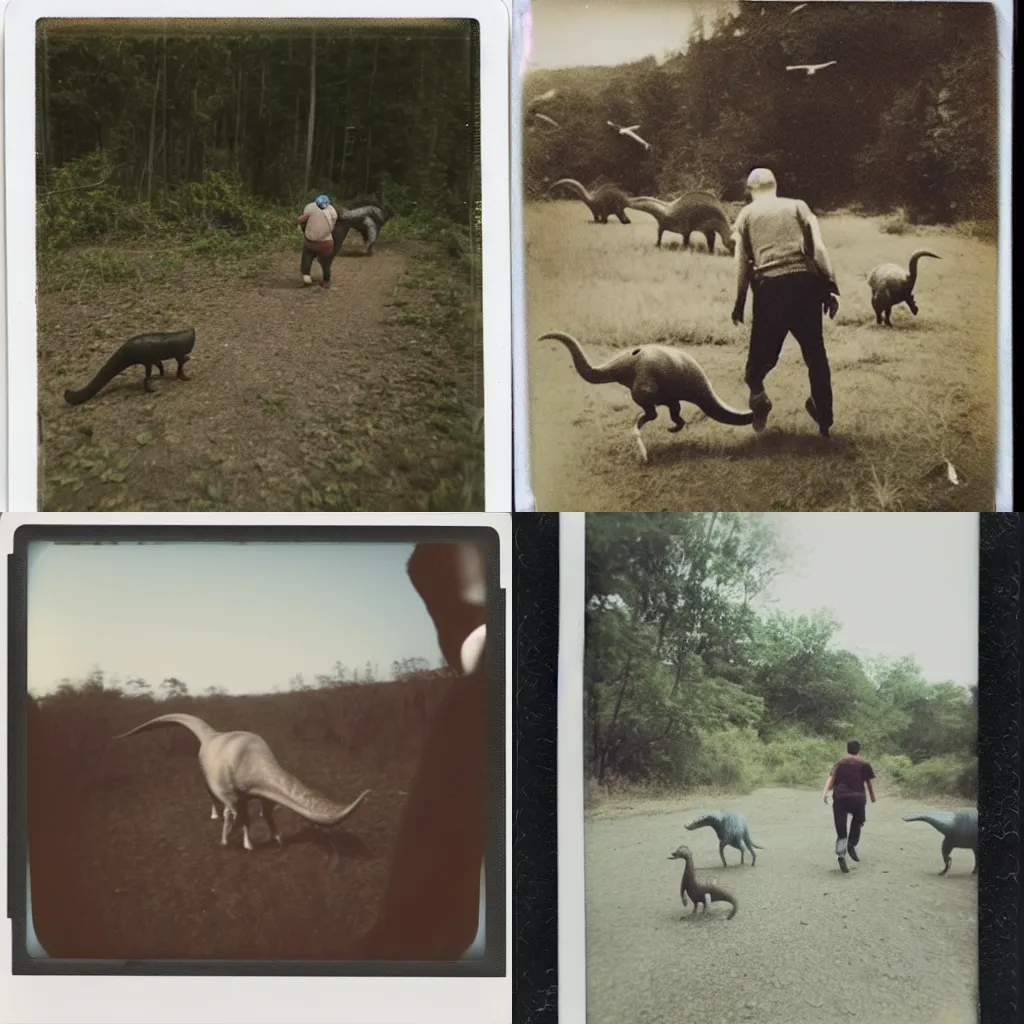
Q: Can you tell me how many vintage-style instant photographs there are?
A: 4